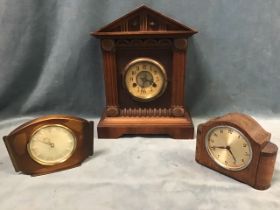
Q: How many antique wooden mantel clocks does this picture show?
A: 3